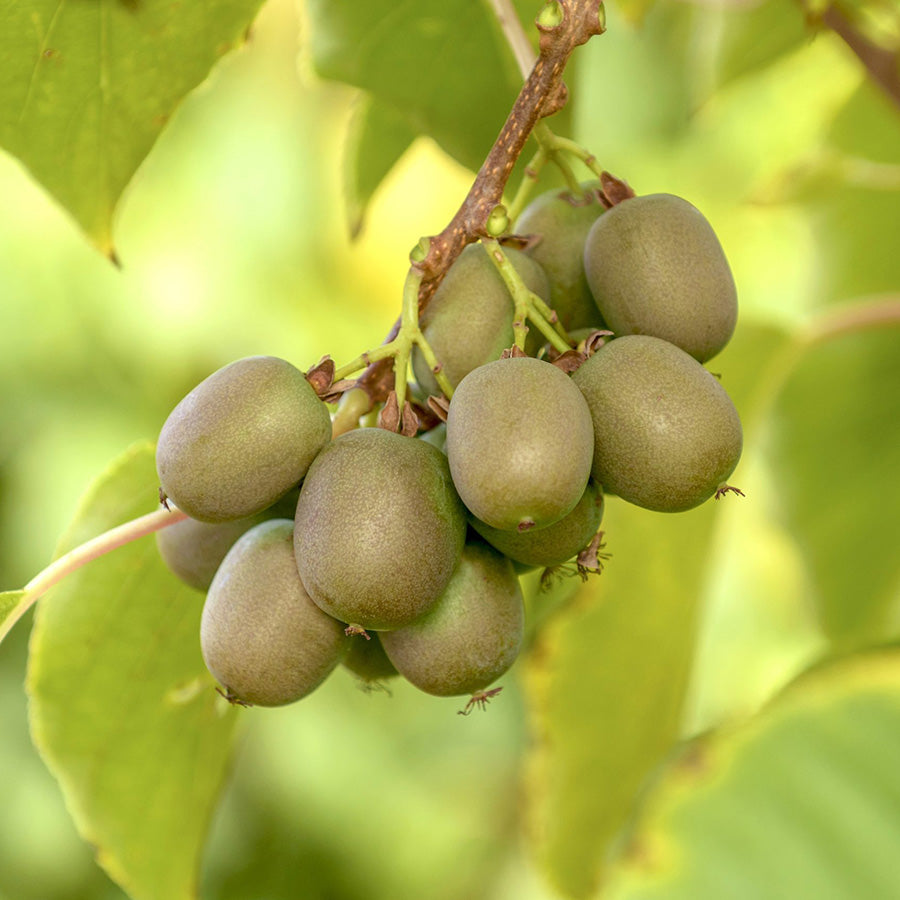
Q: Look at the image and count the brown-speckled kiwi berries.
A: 12